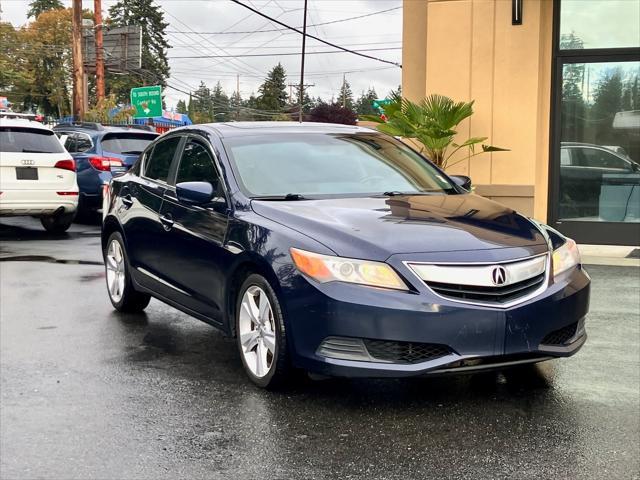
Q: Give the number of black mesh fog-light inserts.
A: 2